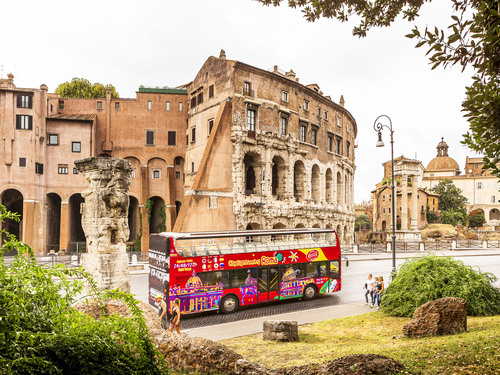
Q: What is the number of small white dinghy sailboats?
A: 0